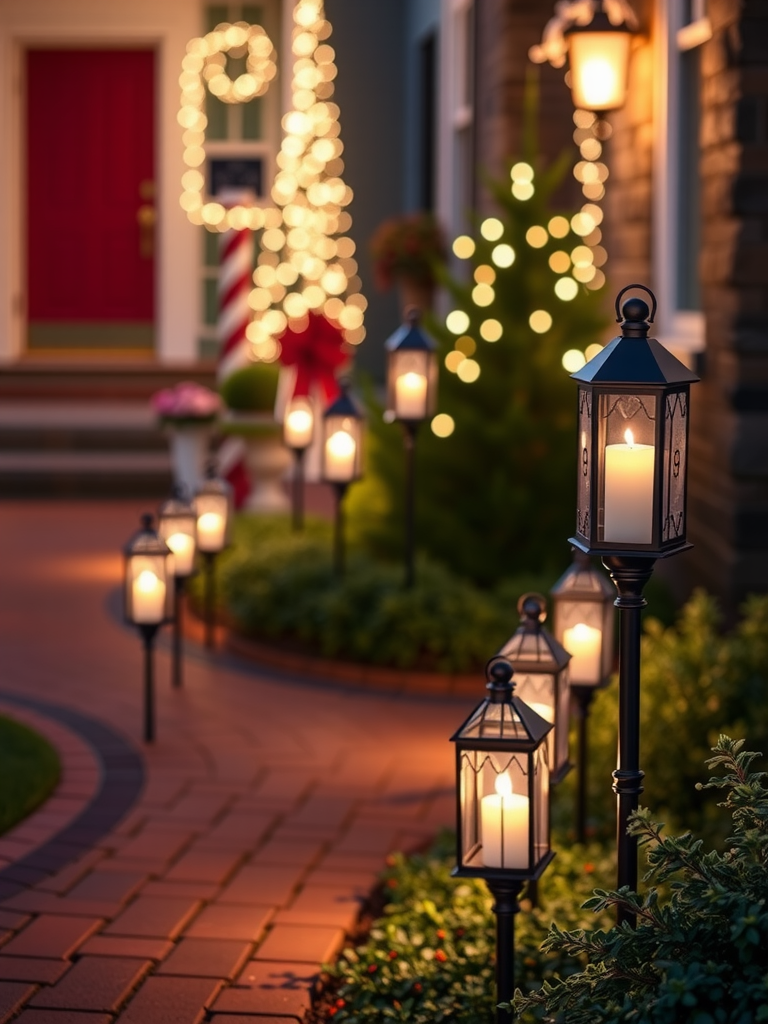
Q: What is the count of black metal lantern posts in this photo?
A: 10